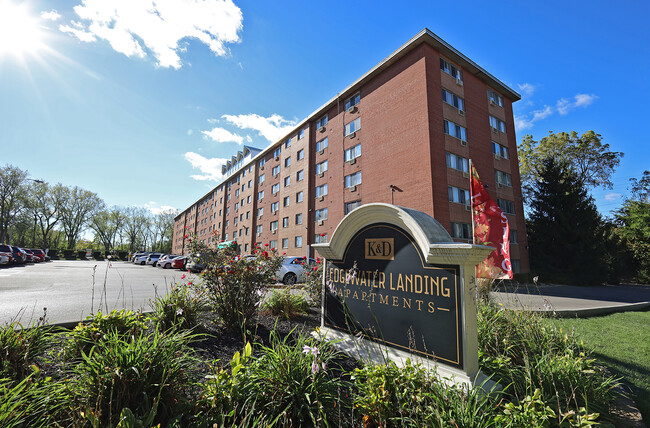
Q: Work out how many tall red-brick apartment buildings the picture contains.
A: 1